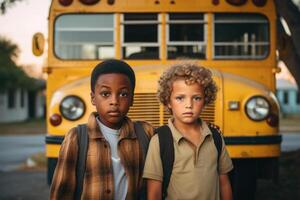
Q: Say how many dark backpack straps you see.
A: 4